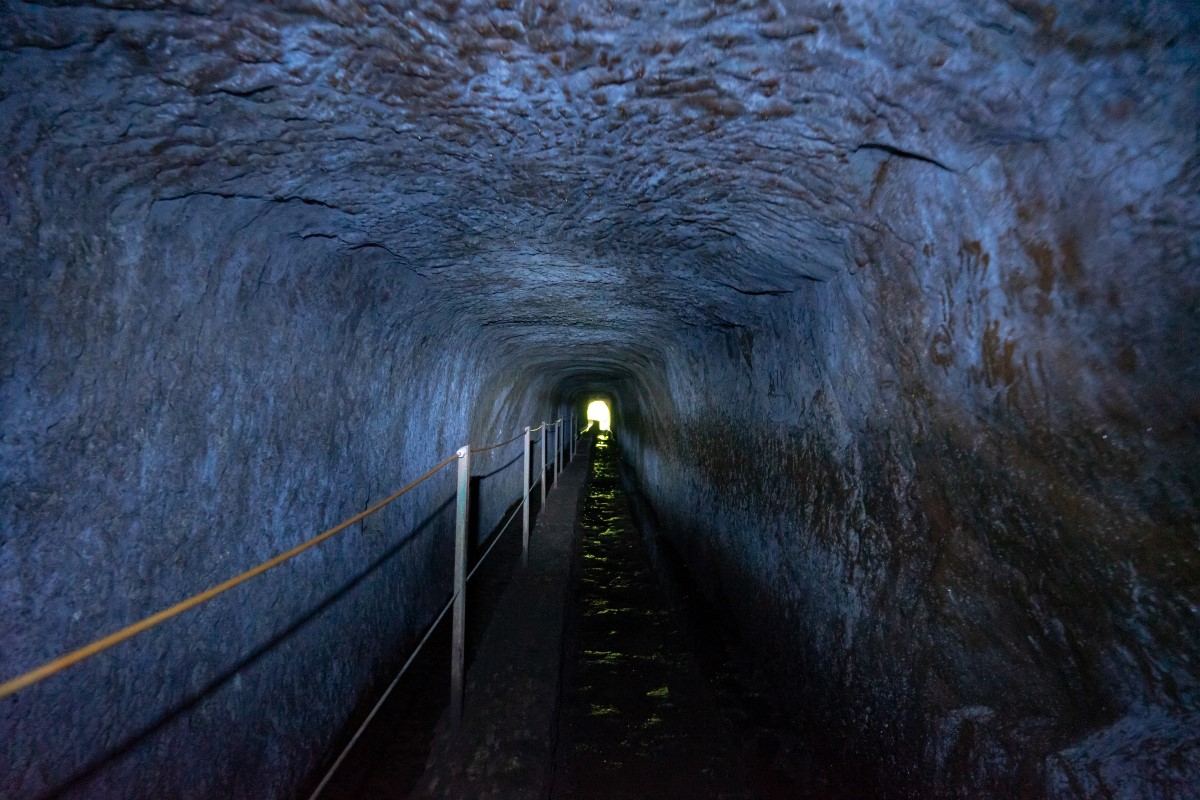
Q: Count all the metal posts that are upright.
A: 7